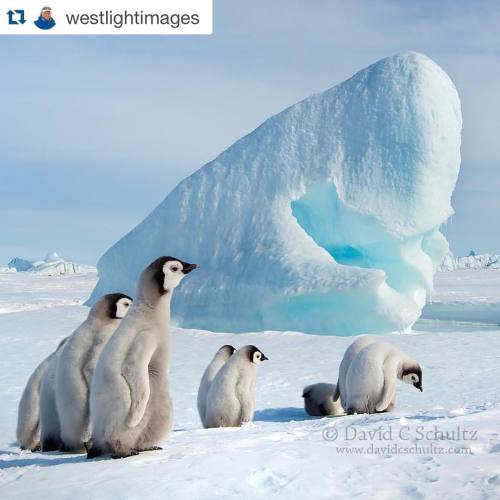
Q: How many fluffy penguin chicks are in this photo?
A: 9